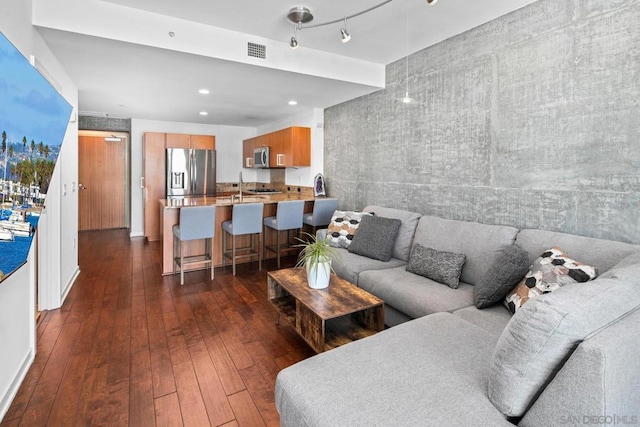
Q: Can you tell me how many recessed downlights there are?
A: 3